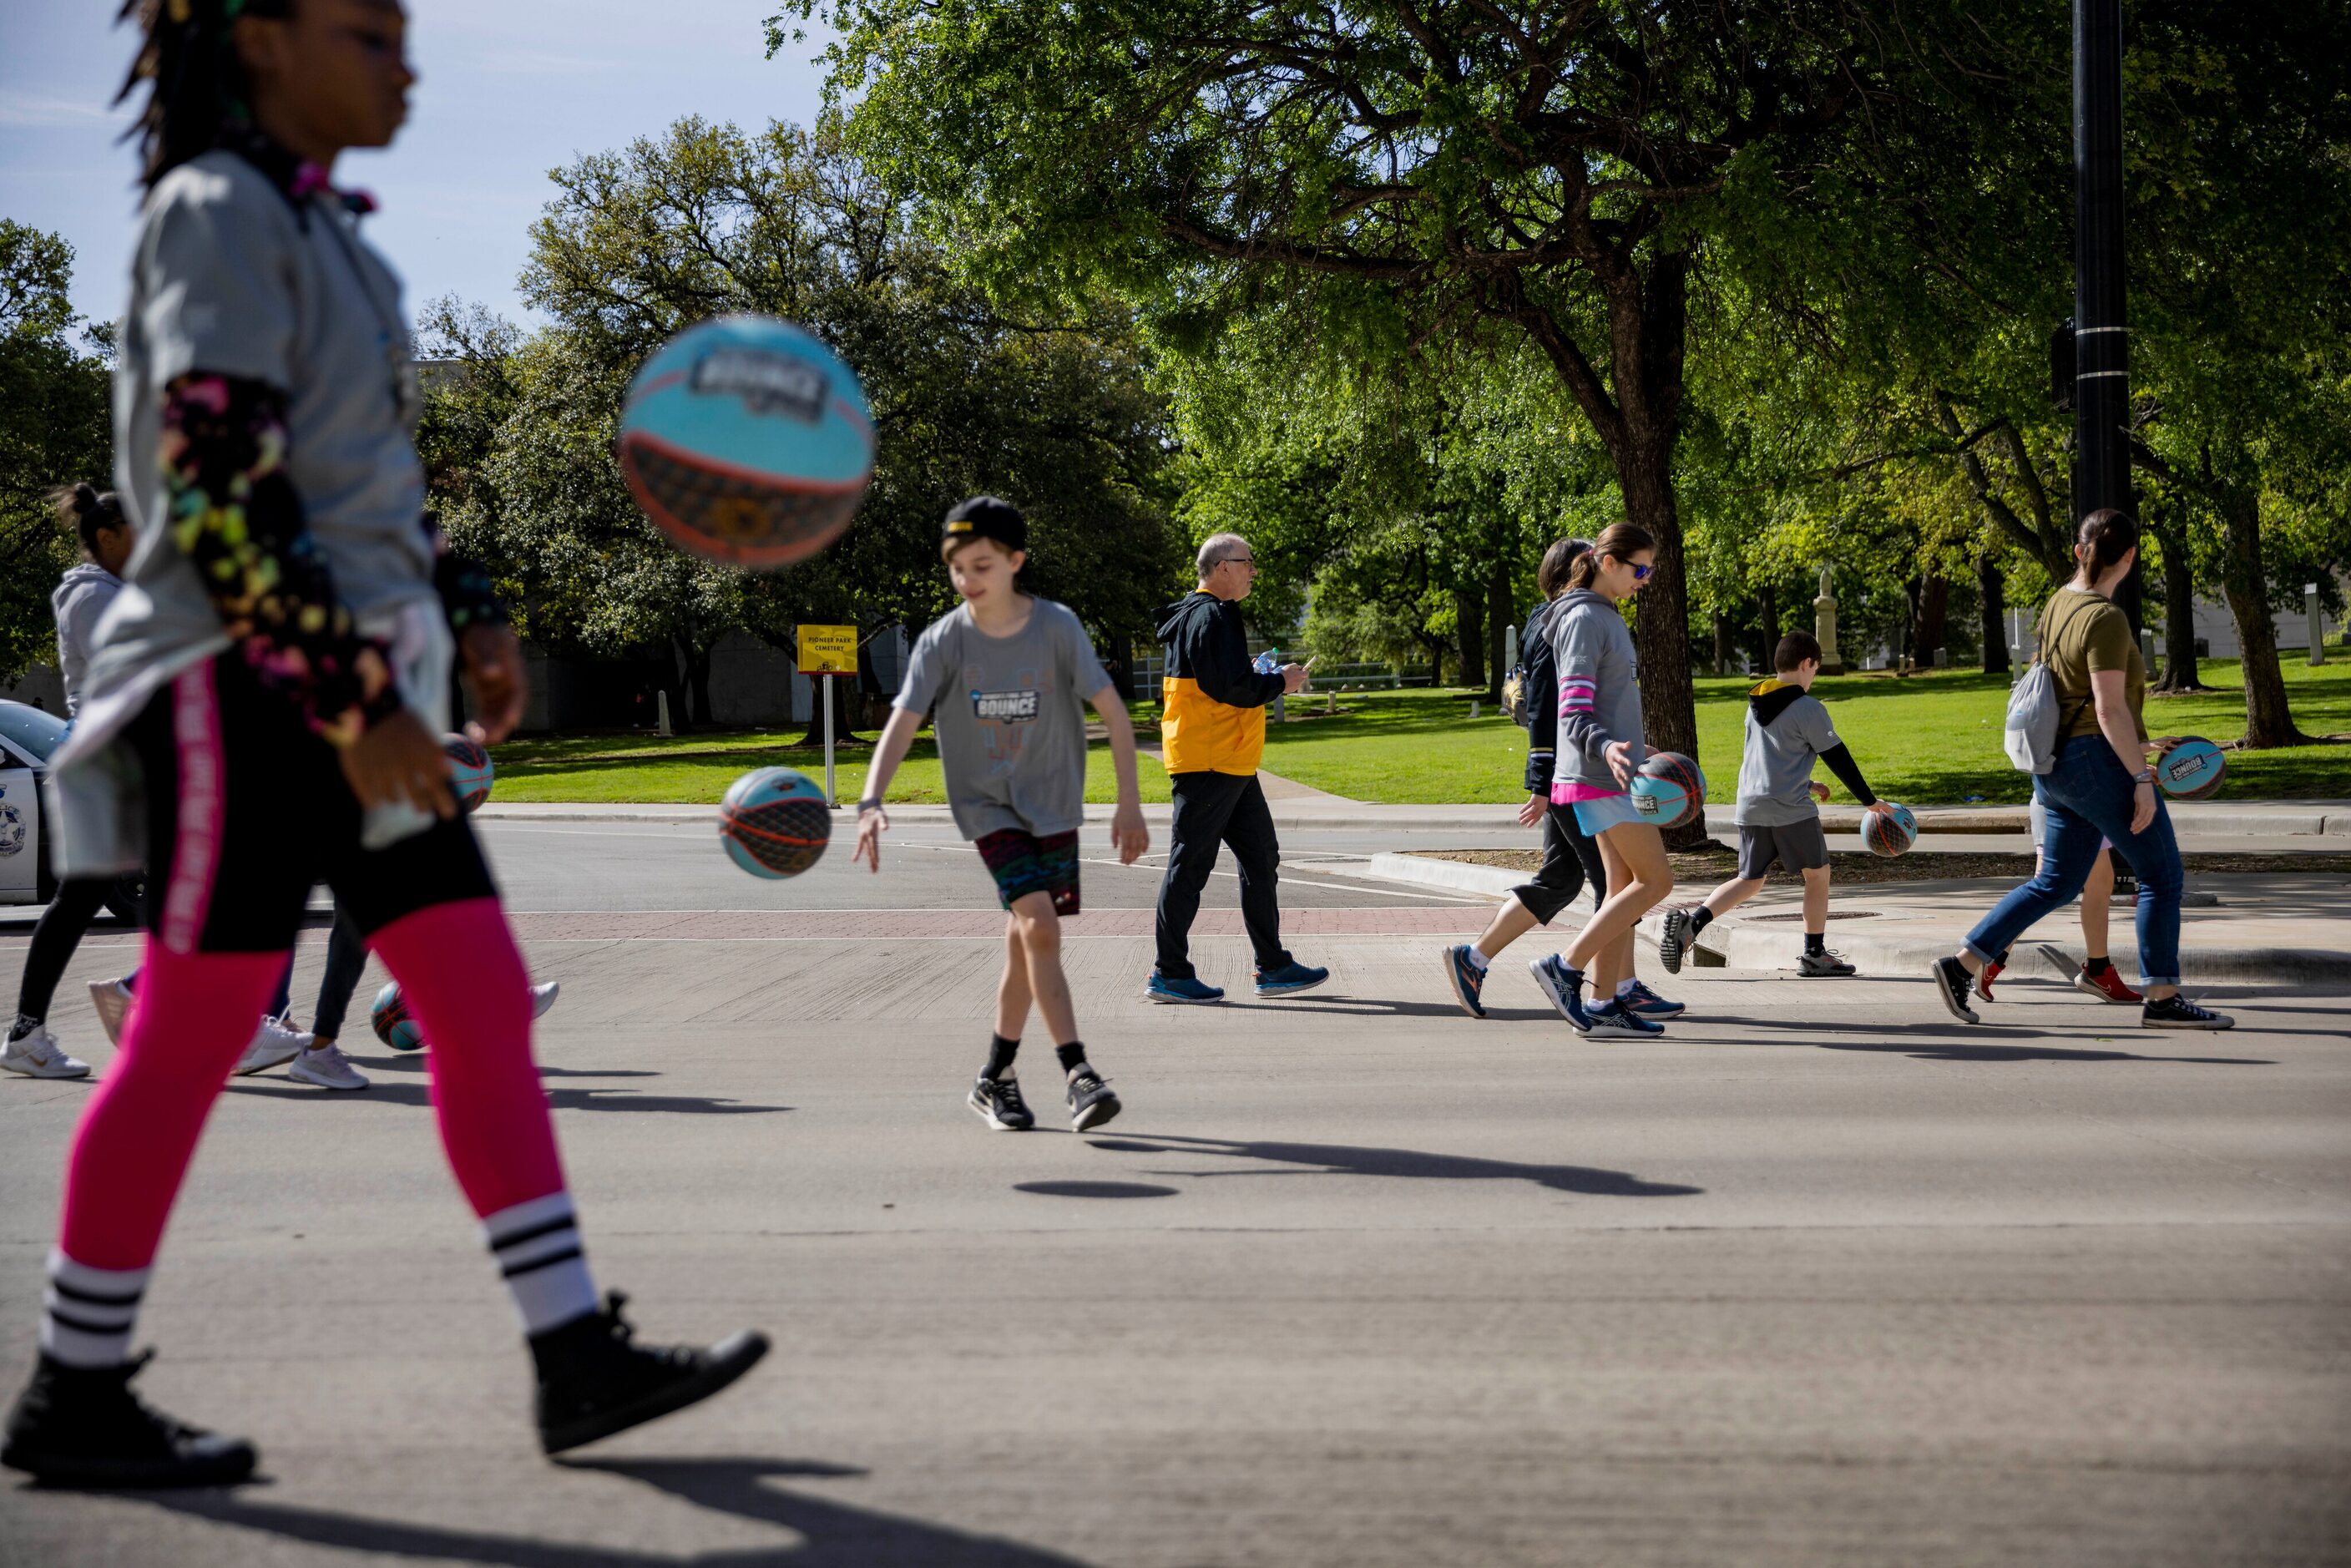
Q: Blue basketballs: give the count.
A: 7